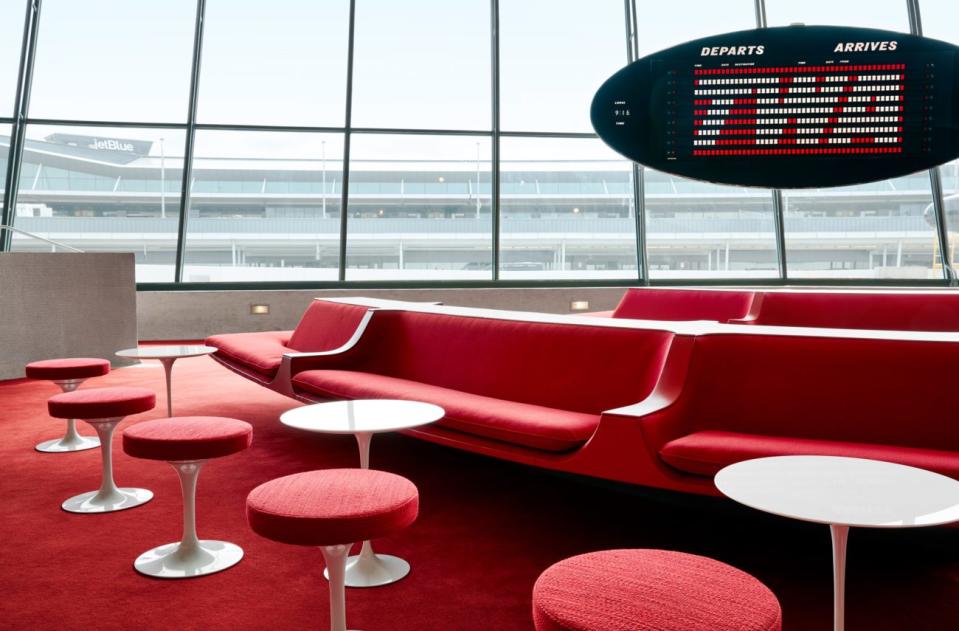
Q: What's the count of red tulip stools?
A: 5